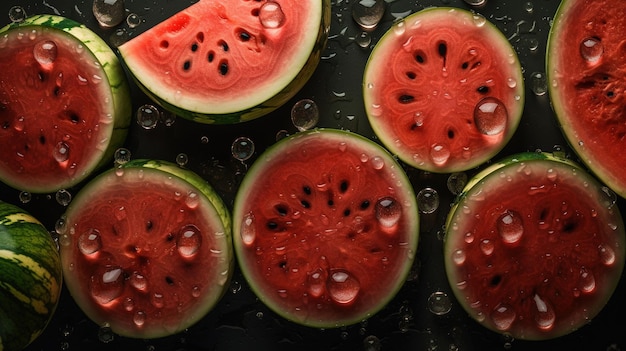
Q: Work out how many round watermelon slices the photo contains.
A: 6